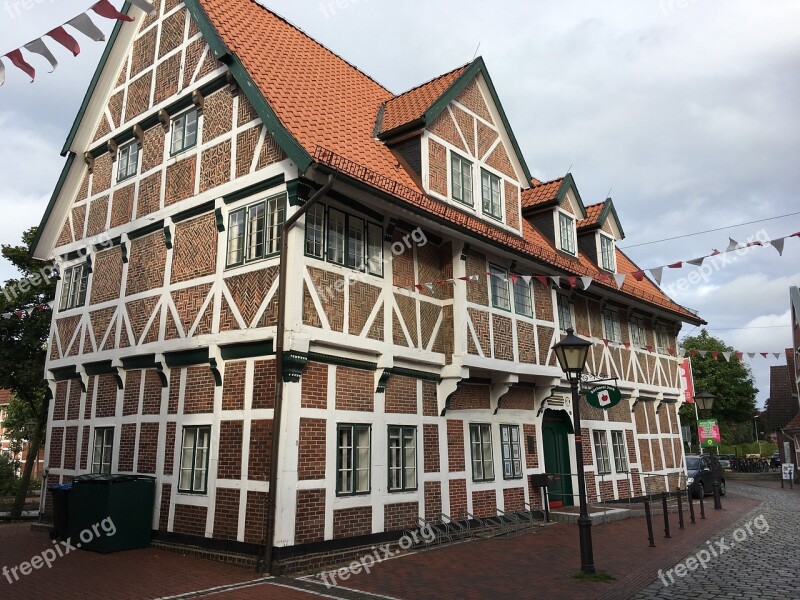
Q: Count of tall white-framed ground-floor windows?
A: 8